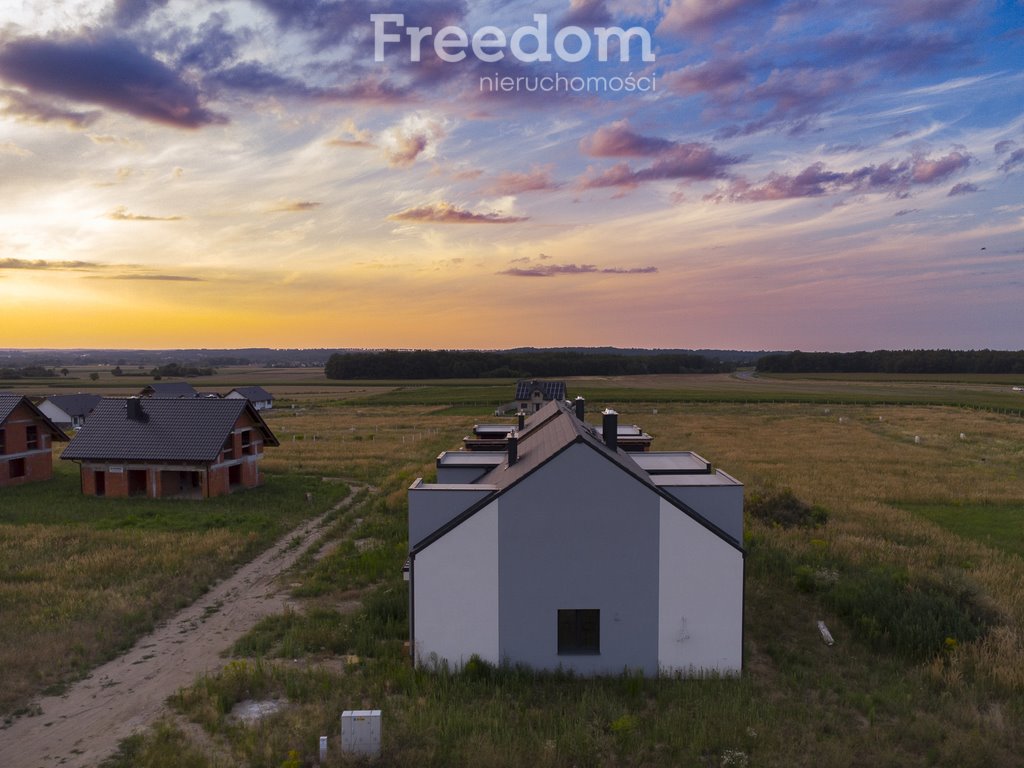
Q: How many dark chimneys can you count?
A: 5